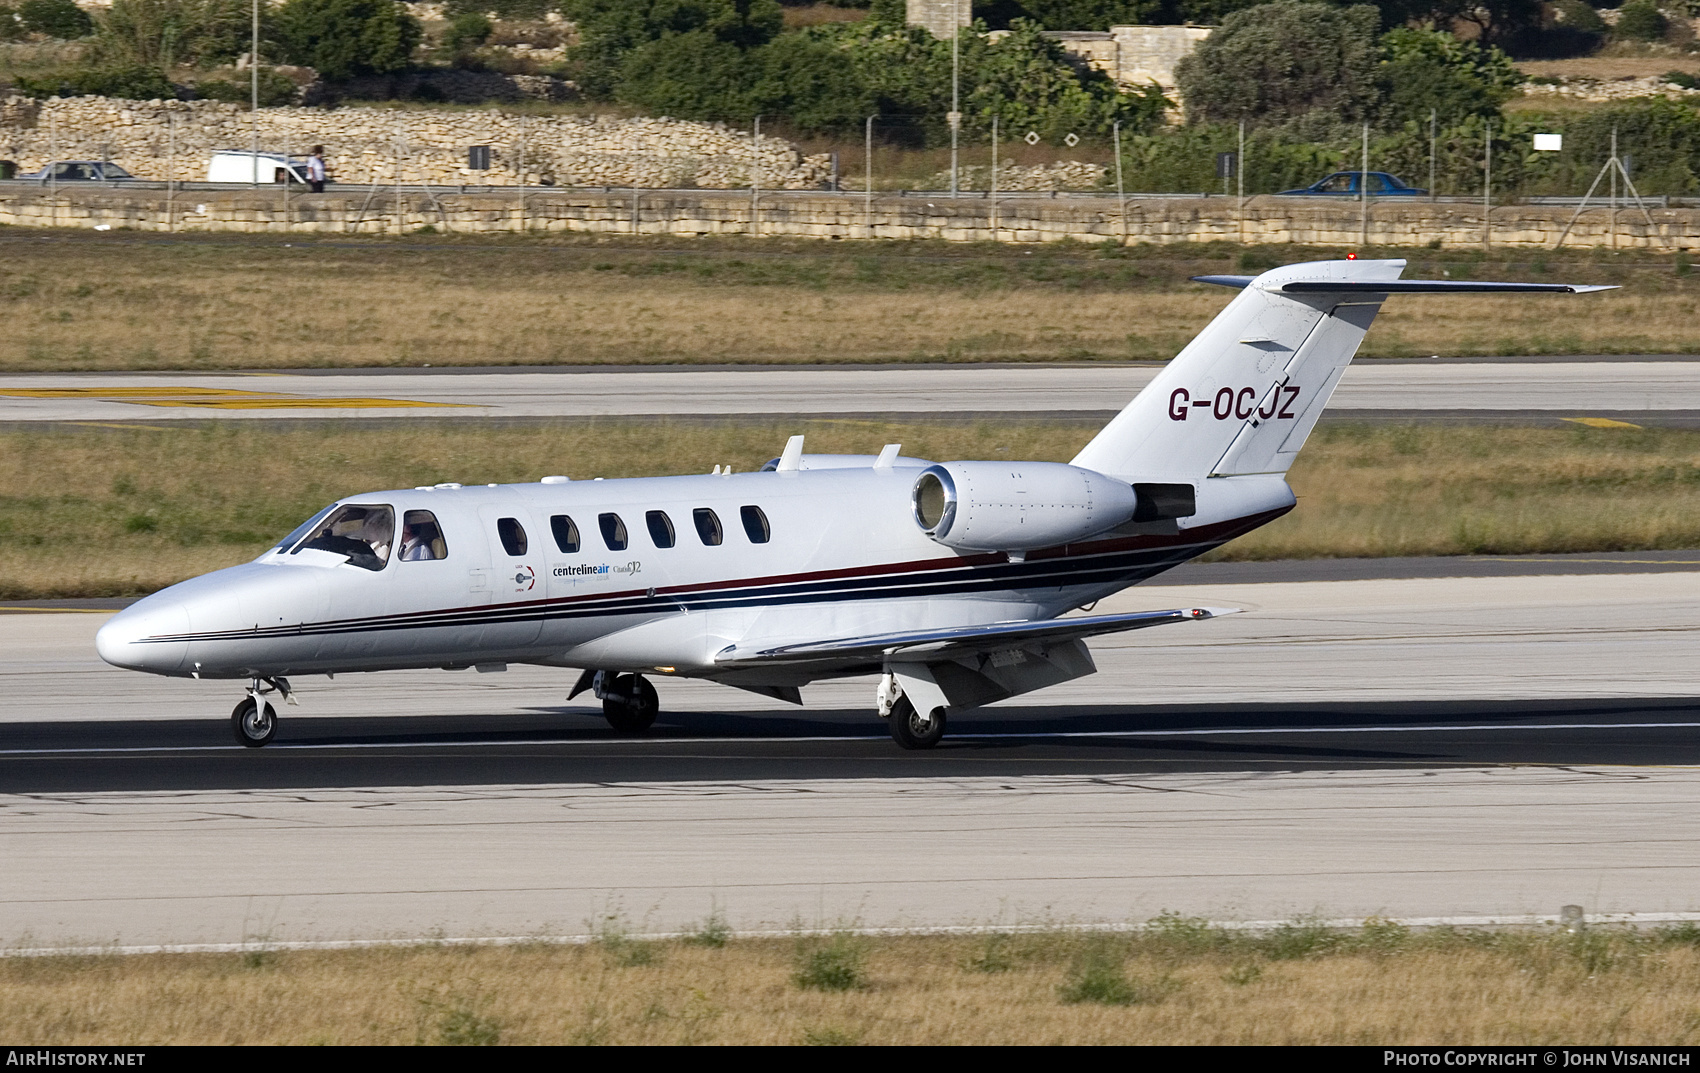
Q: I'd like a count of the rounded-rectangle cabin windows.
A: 6